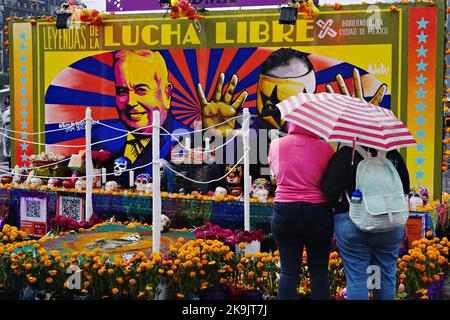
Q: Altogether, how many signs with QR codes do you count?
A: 2